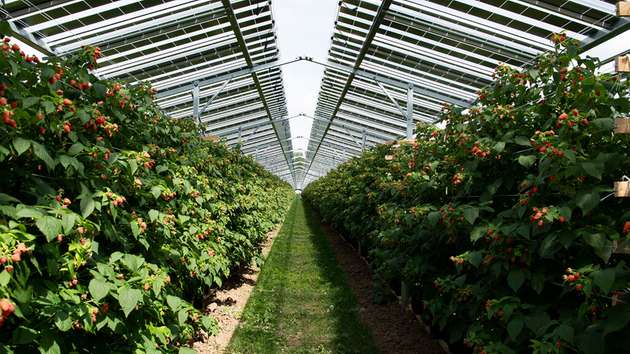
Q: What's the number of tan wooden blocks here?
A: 4